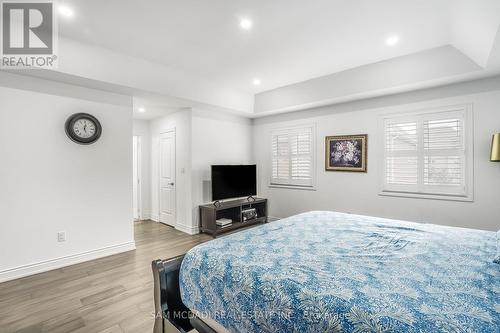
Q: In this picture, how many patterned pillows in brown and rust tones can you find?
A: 0